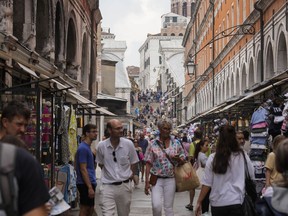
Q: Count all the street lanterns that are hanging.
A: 1